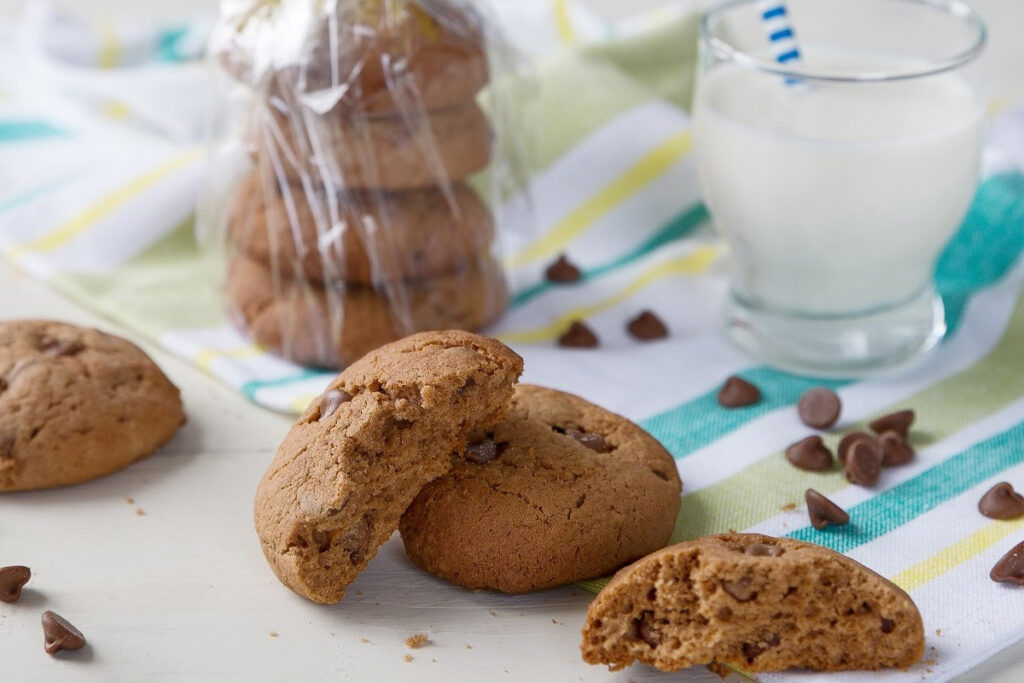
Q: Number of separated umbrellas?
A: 0